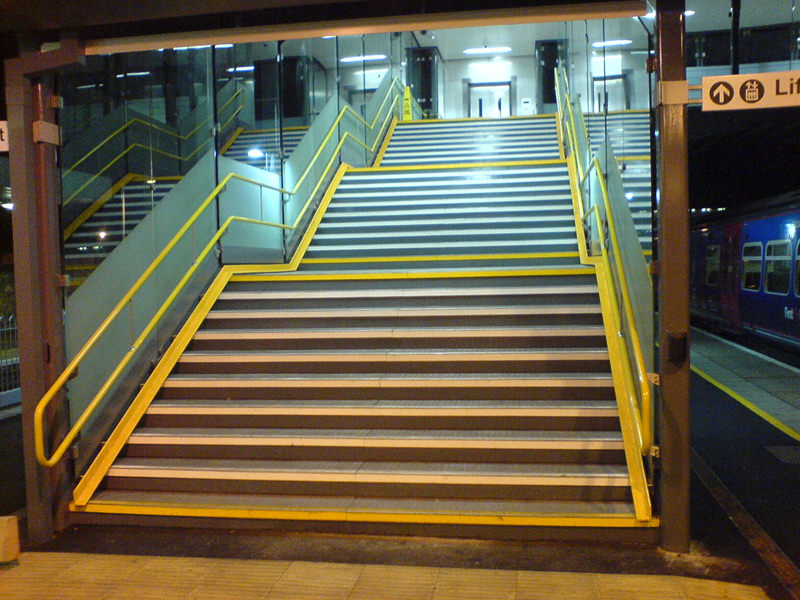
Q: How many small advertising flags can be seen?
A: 0